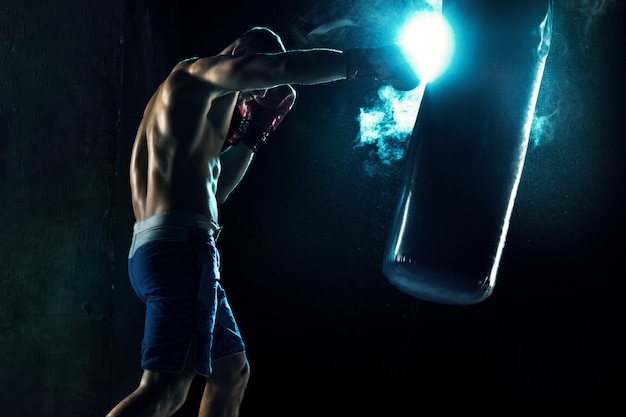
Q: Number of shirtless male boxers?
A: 1